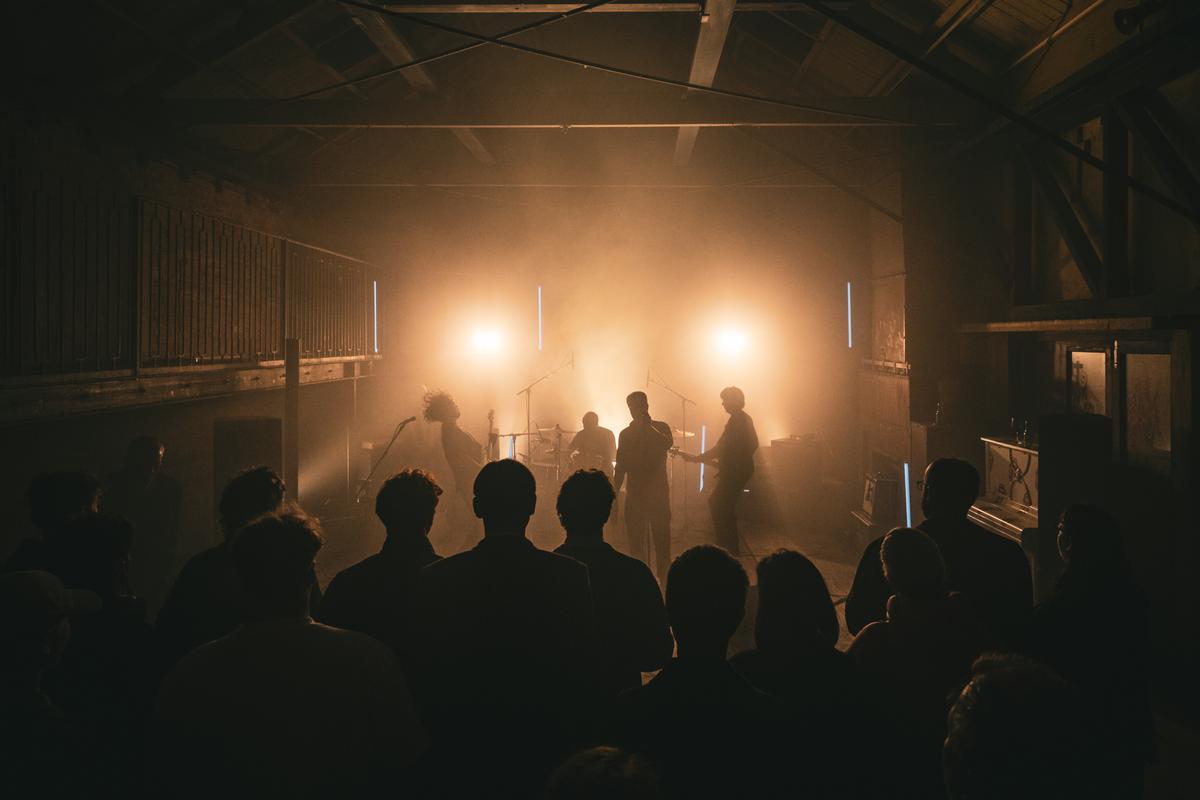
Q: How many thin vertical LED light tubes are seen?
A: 6